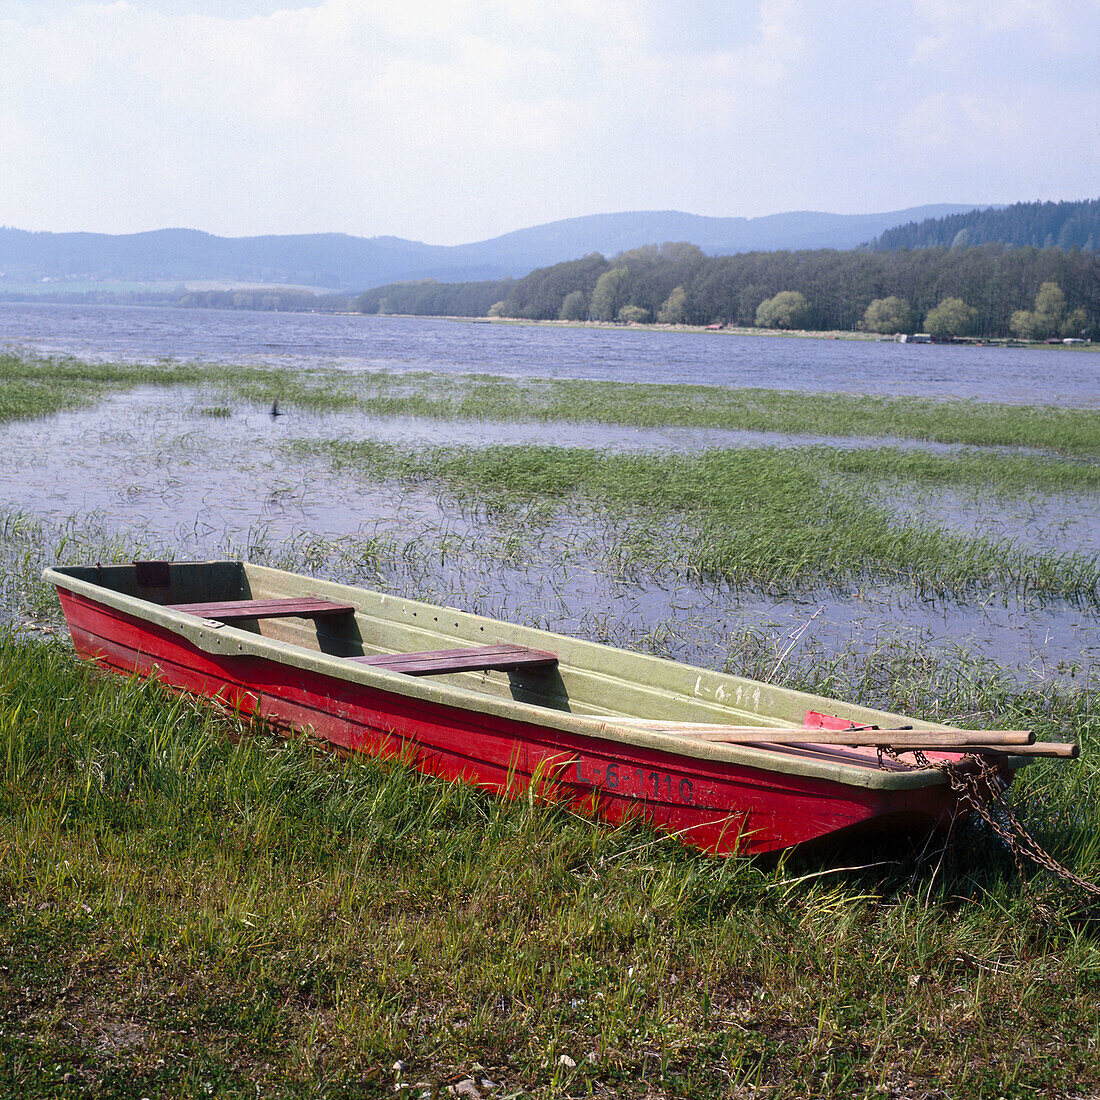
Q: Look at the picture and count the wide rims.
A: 1